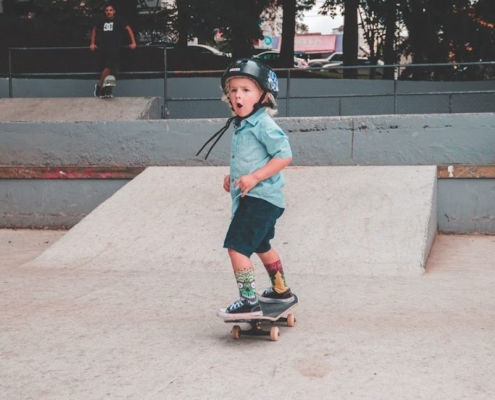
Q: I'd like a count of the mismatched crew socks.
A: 2